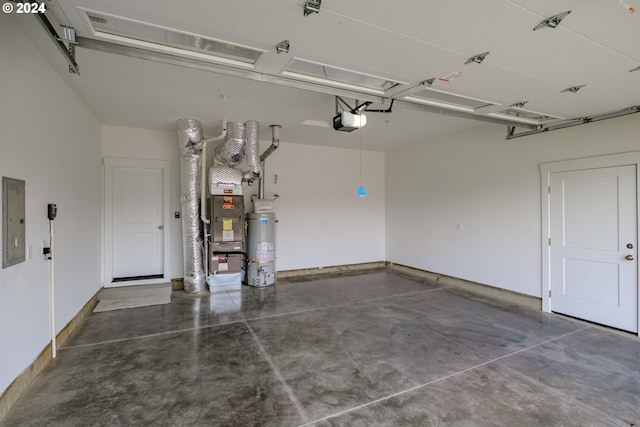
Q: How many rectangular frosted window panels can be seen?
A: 4